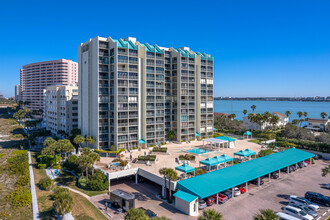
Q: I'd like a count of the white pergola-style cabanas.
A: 1